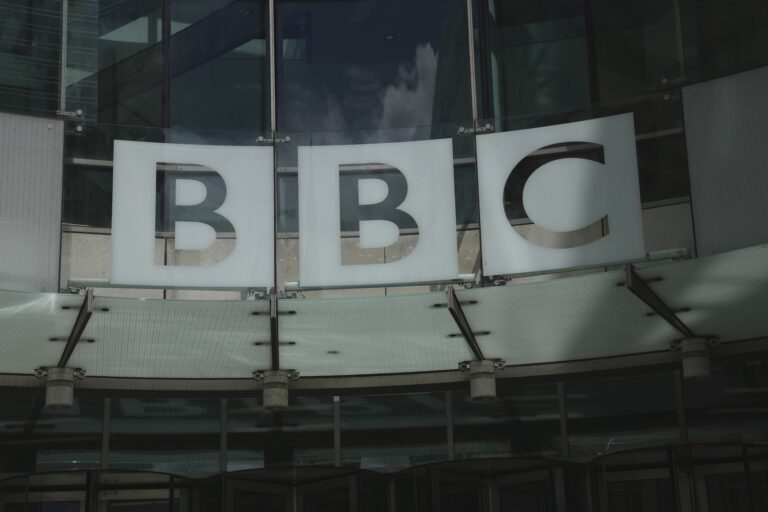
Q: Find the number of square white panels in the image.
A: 3